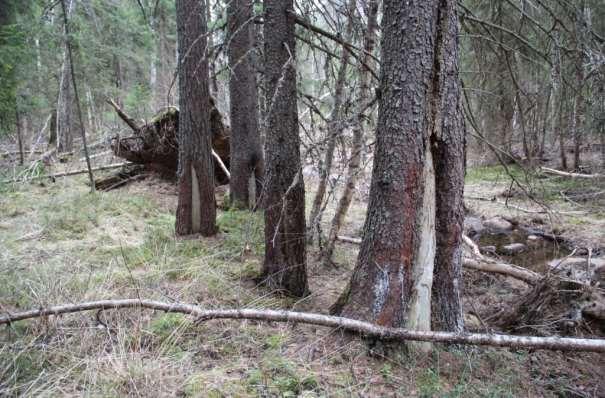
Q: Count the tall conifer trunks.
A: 4